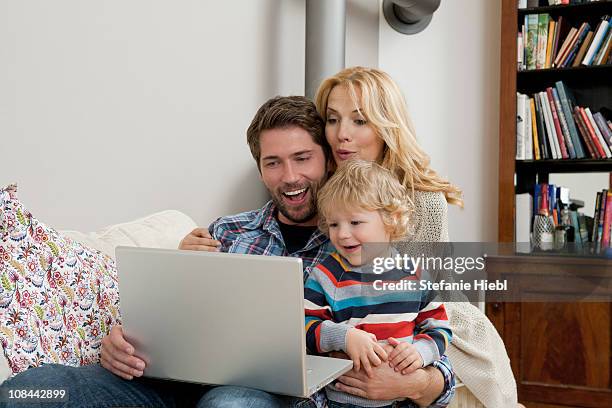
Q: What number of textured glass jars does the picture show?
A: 1